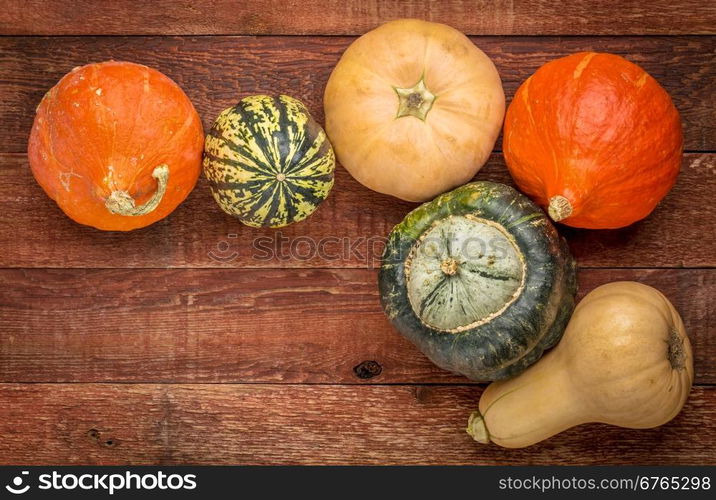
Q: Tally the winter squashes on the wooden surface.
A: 6